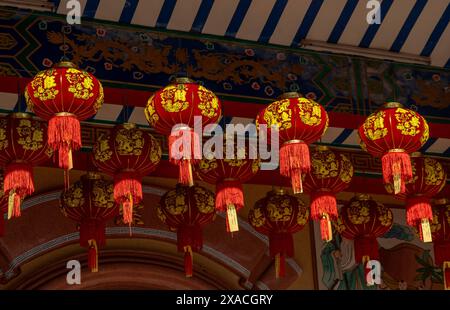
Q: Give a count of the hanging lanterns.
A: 14